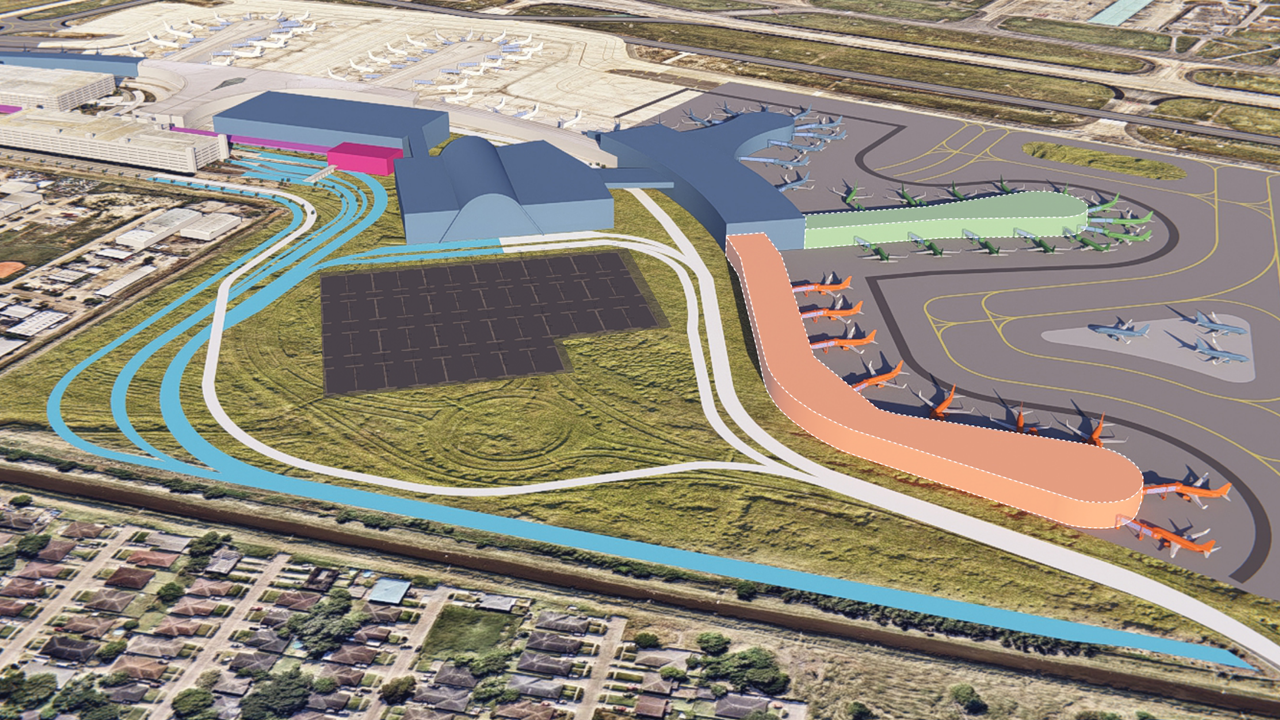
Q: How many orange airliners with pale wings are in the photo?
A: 9